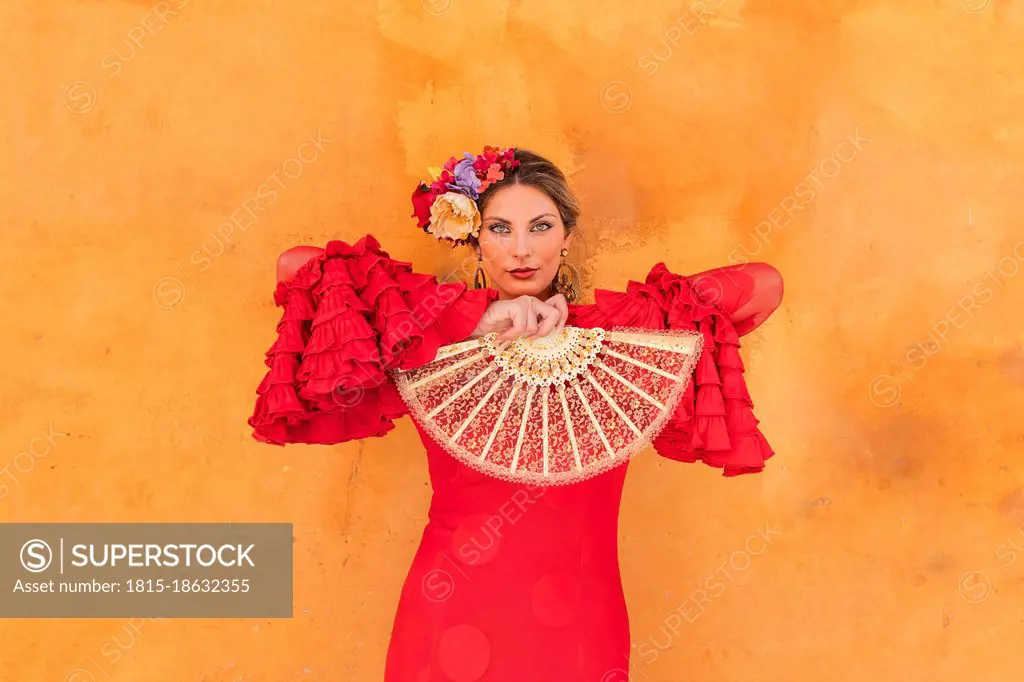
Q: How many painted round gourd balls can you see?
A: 0